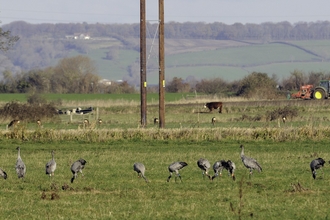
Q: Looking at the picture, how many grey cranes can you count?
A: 11